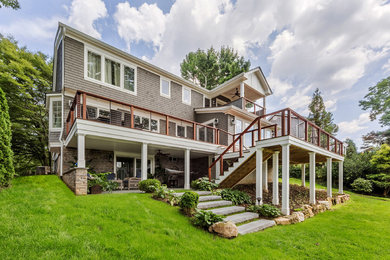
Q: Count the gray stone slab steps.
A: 6